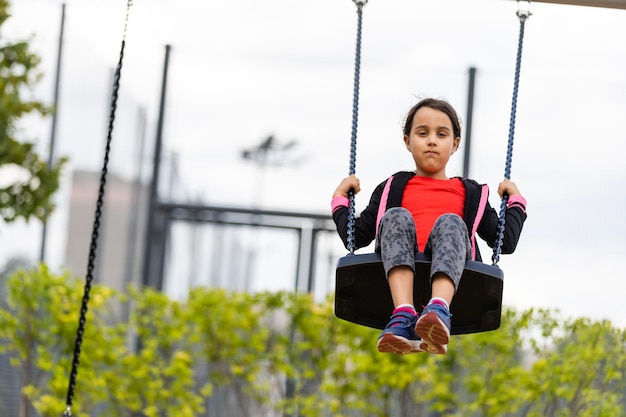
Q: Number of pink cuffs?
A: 2